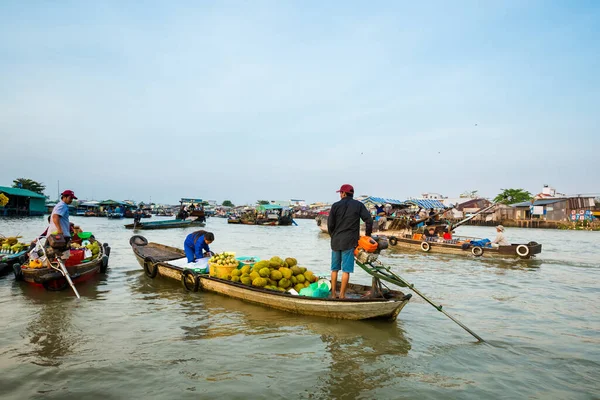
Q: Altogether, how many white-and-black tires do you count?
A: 3